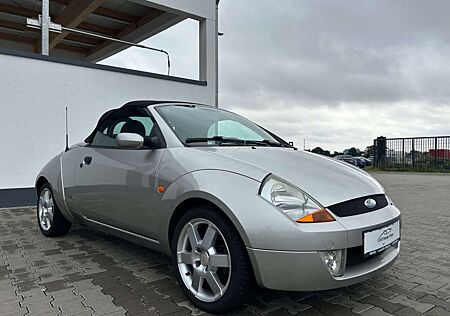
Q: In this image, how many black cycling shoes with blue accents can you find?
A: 0